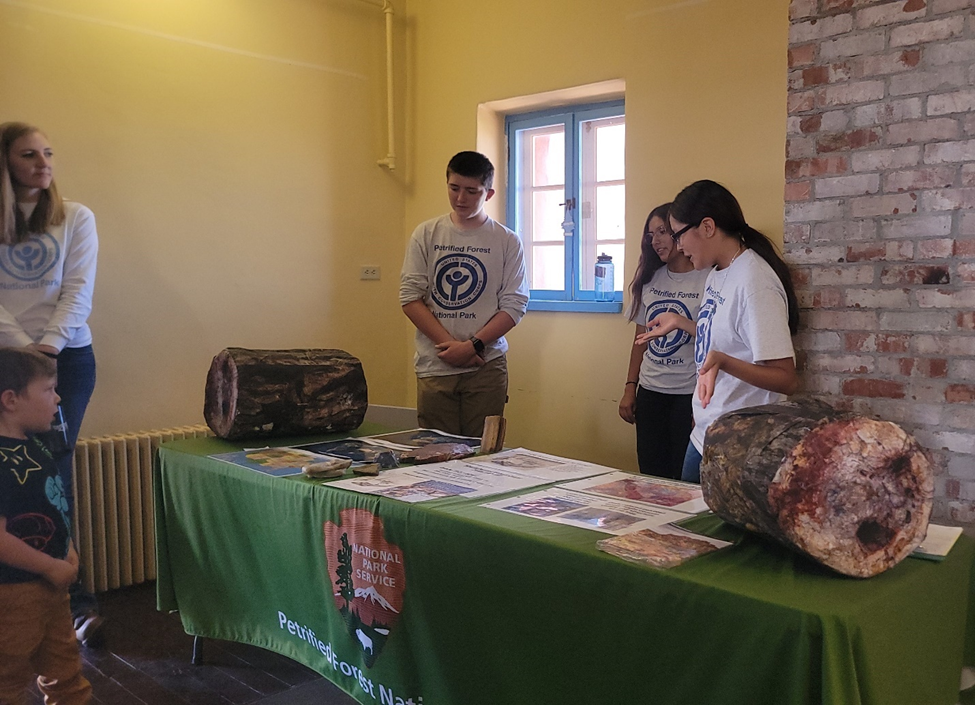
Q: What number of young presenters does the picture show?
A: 3